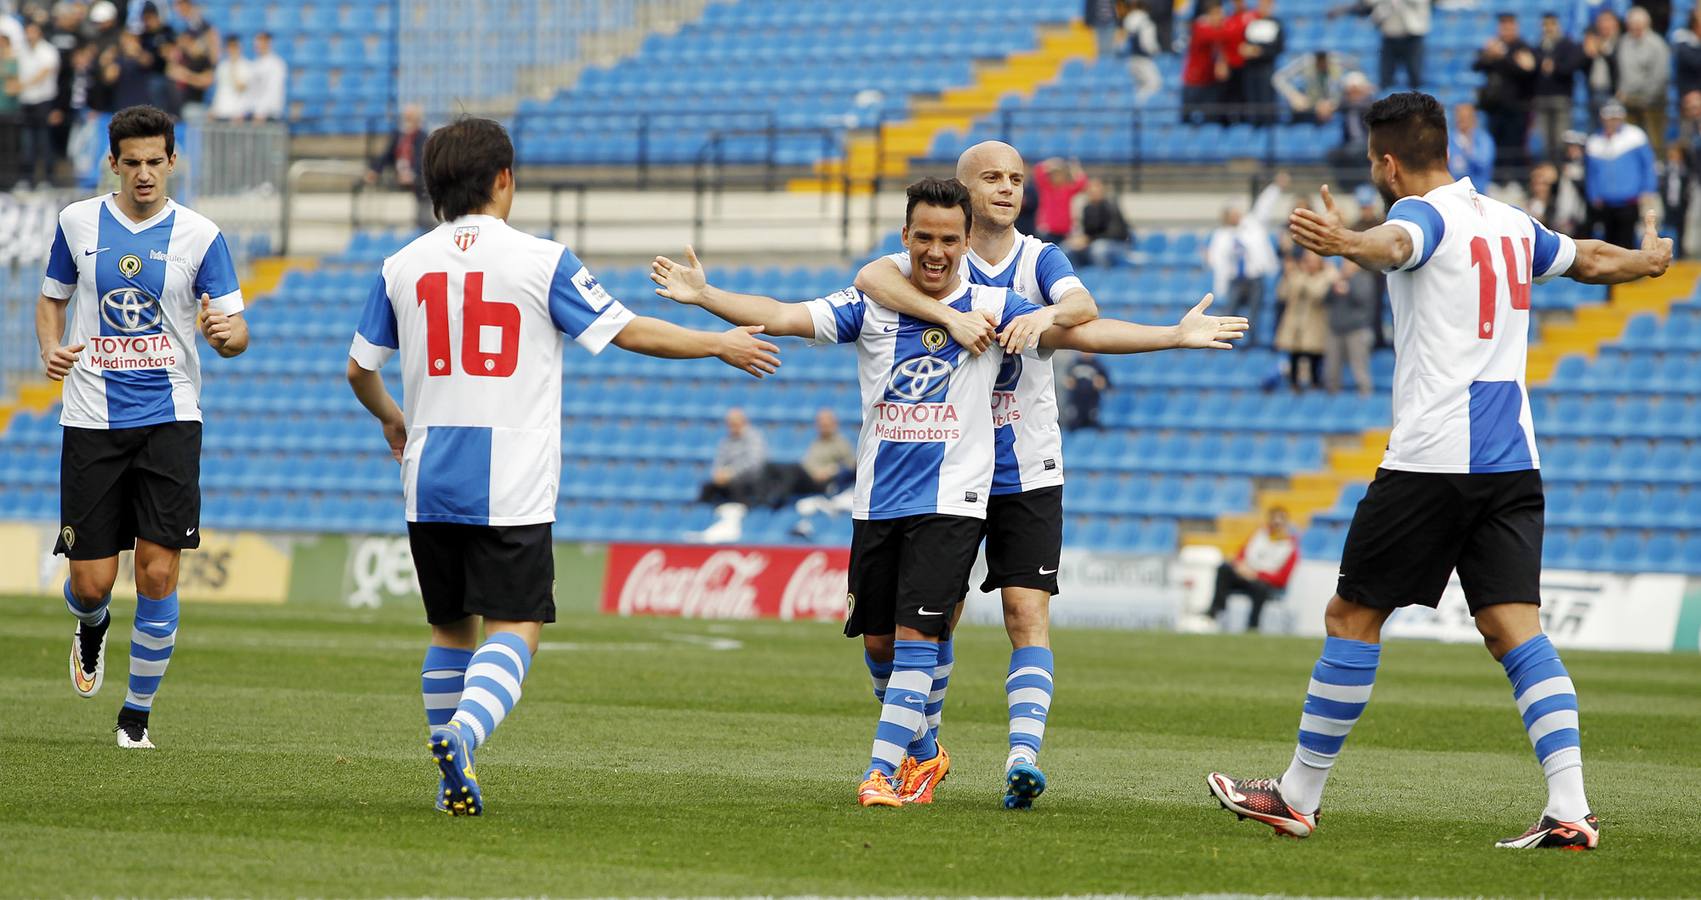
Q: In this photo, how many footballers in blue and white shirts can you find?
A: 5